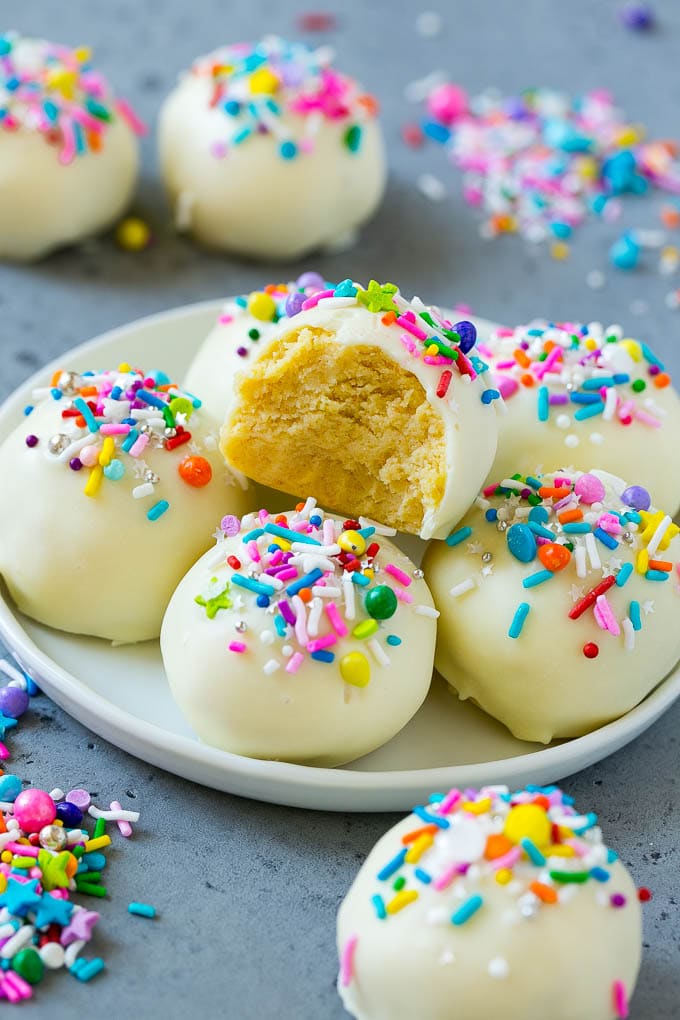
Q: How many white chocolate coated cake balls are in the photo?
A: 9